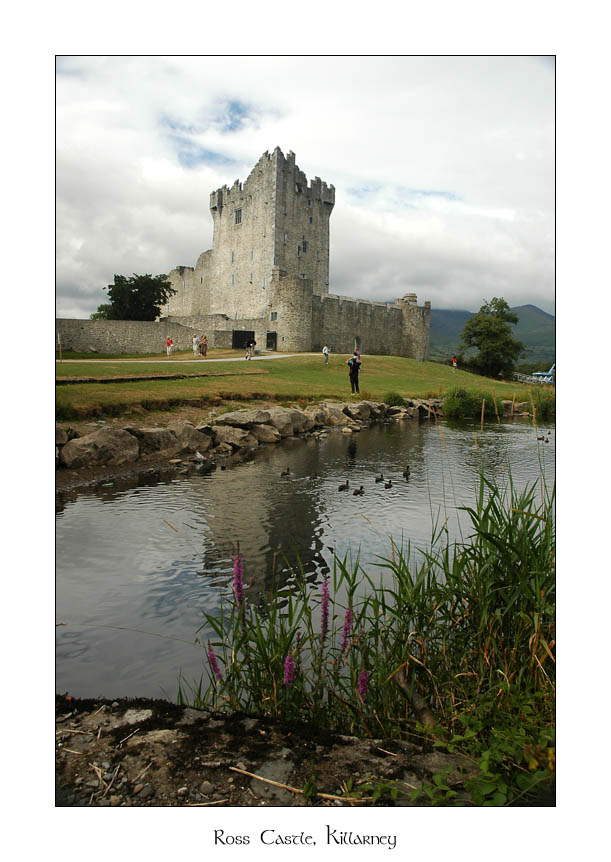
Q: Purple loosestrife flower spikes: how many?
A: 6